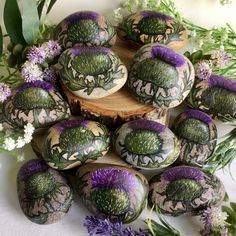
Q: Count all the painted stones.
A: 12